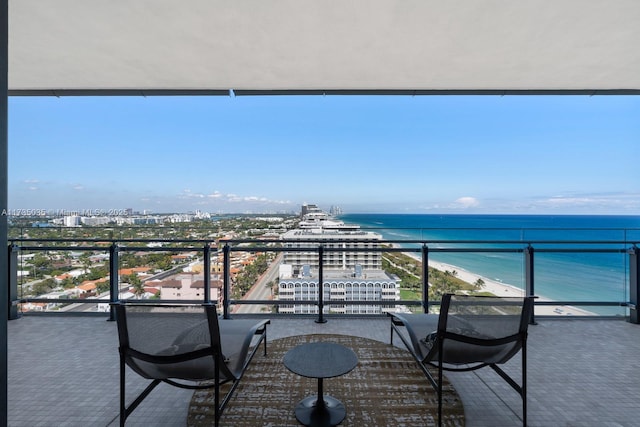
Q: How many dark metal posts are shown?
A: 8